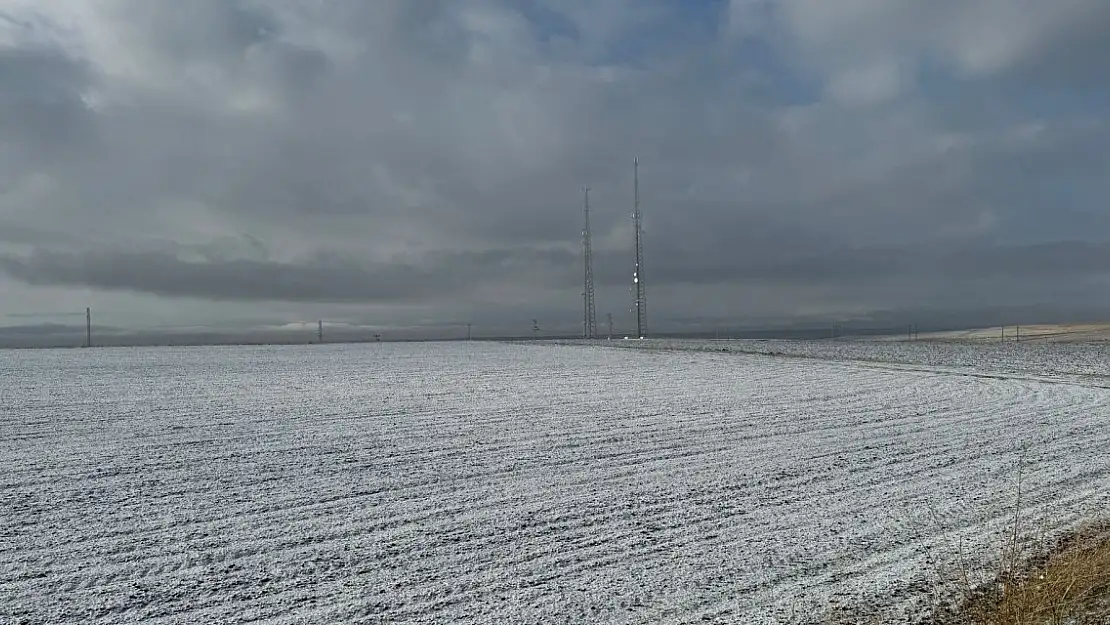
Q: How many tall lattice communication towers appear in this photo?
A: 2